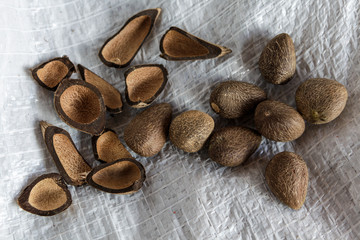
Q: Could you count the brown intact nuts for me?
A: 8